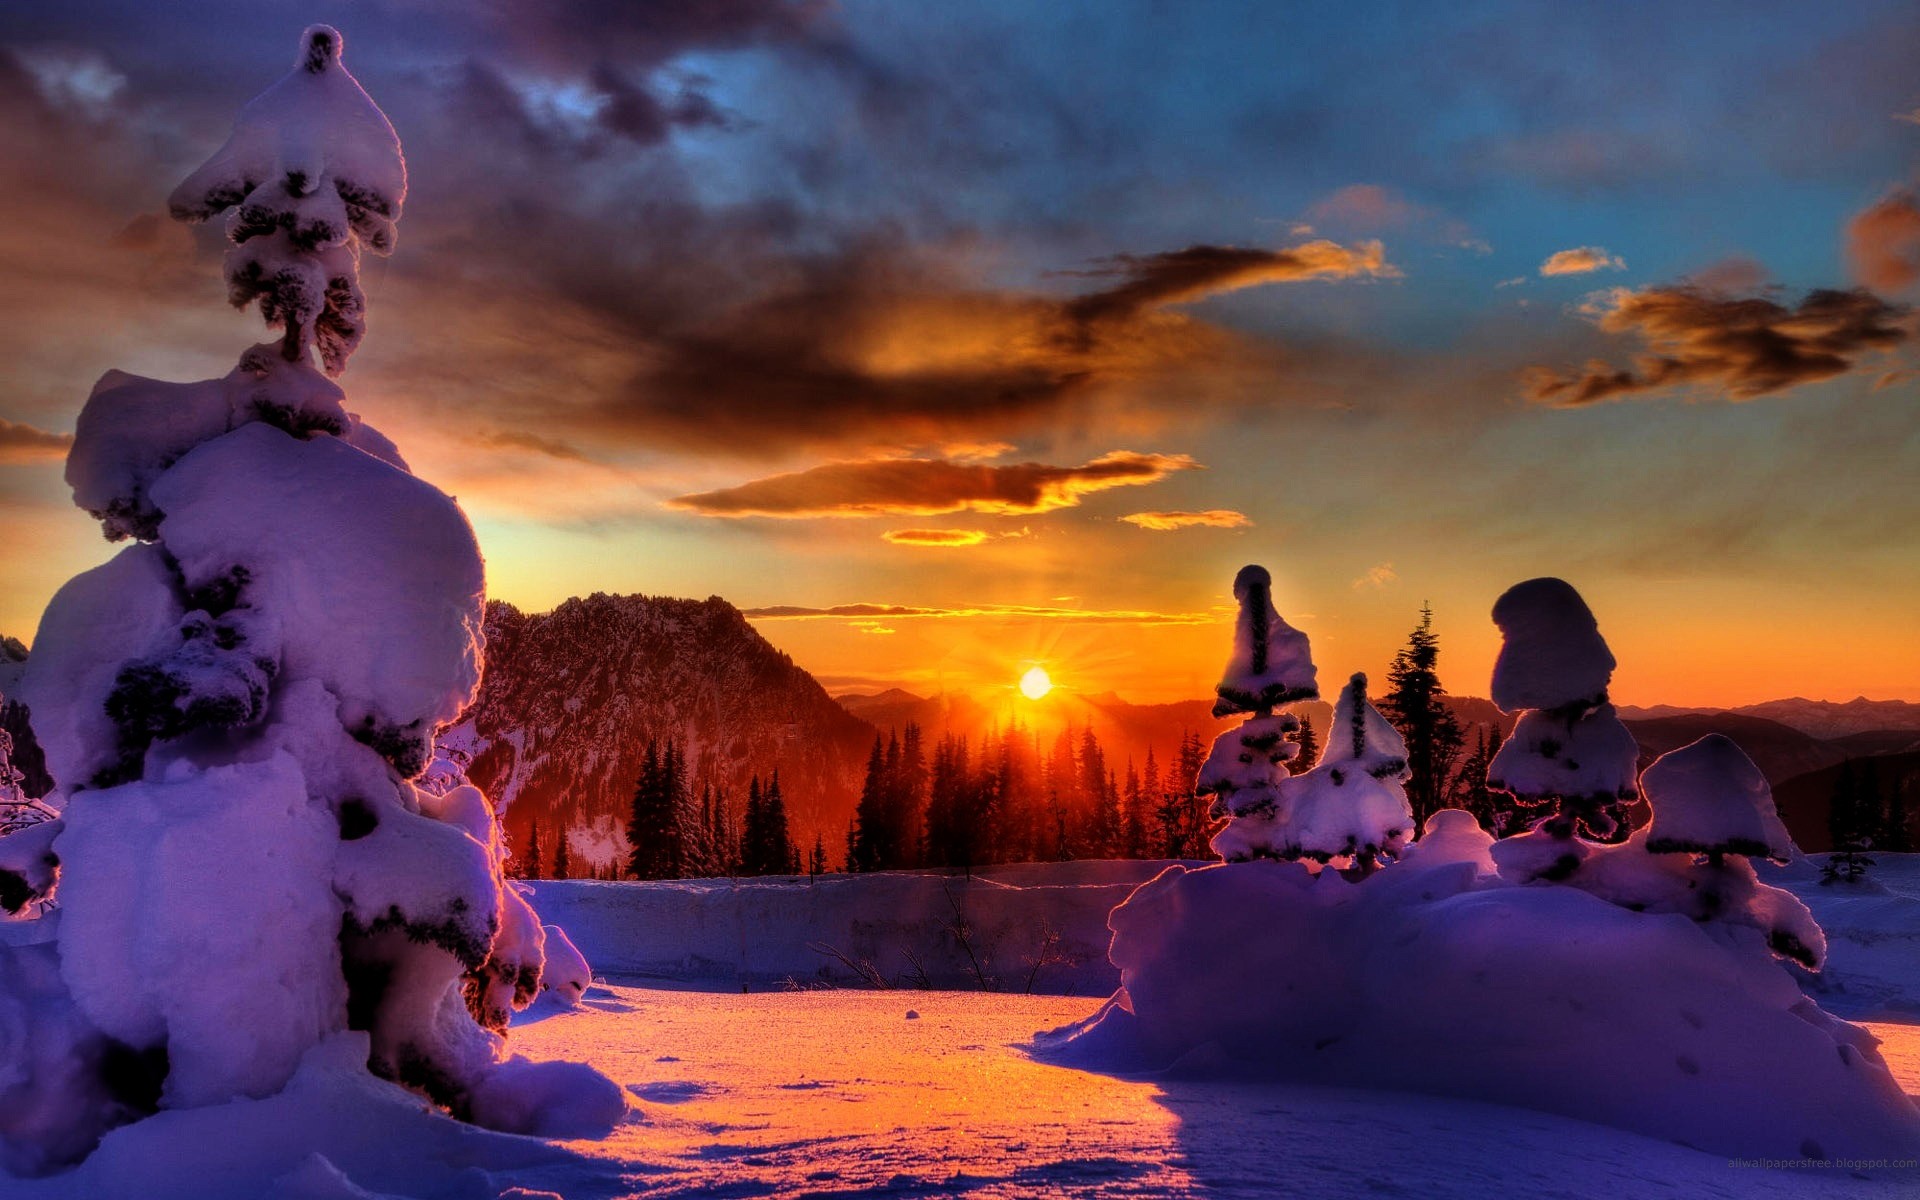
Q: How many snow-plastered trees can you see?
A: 5